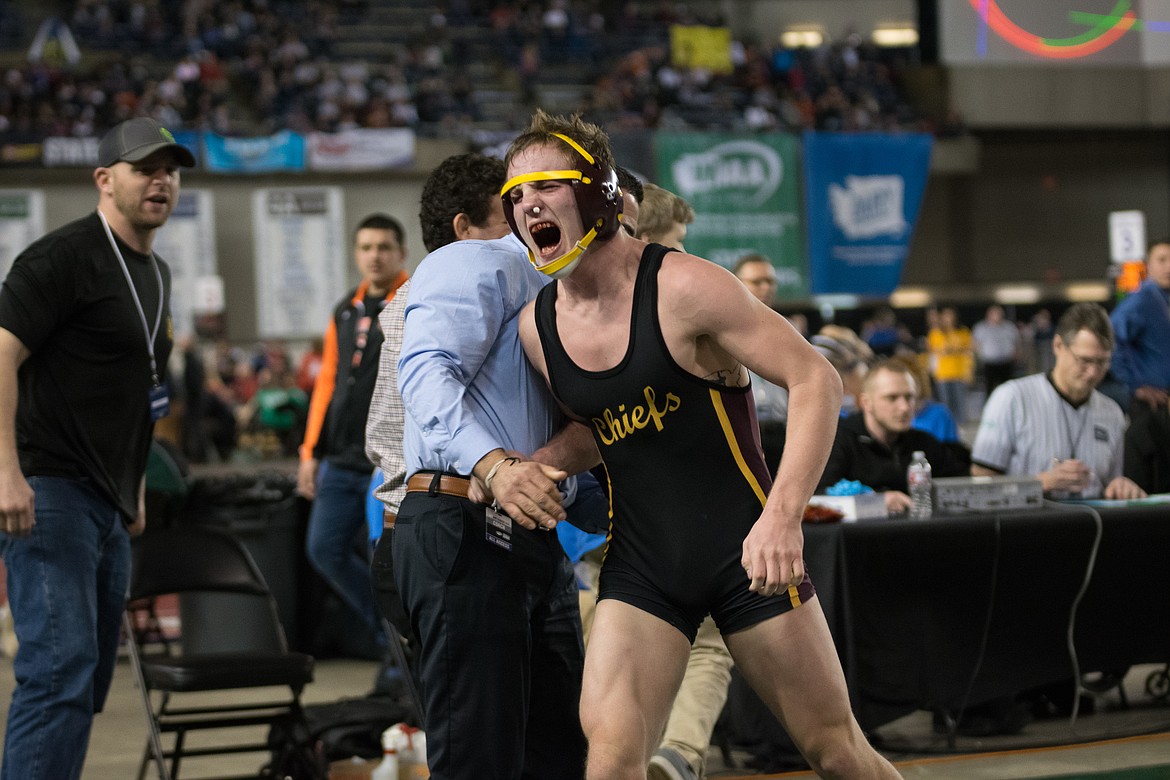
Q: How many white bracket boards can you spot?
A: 3